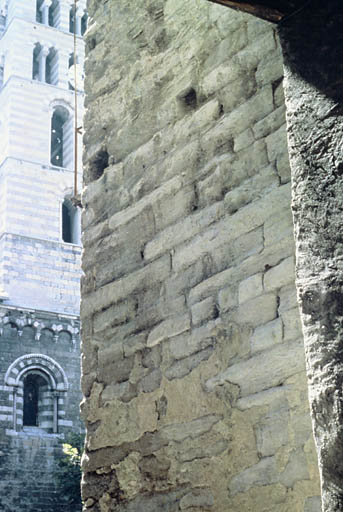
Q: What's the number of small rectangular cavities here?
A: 2